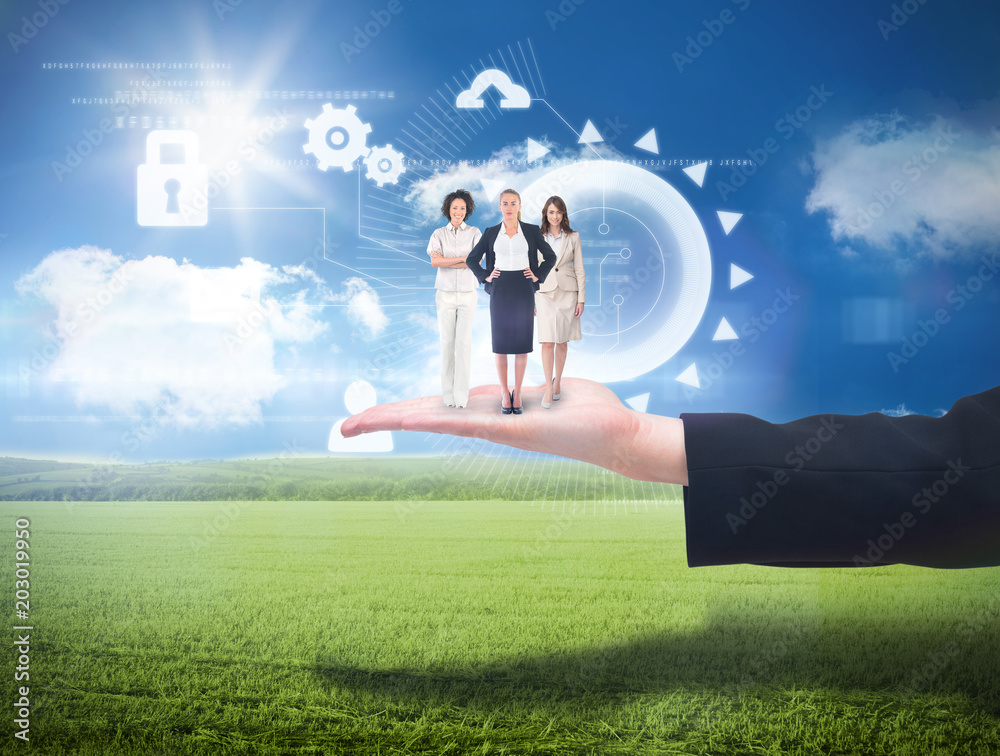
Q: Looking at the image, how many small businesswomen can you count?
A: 3